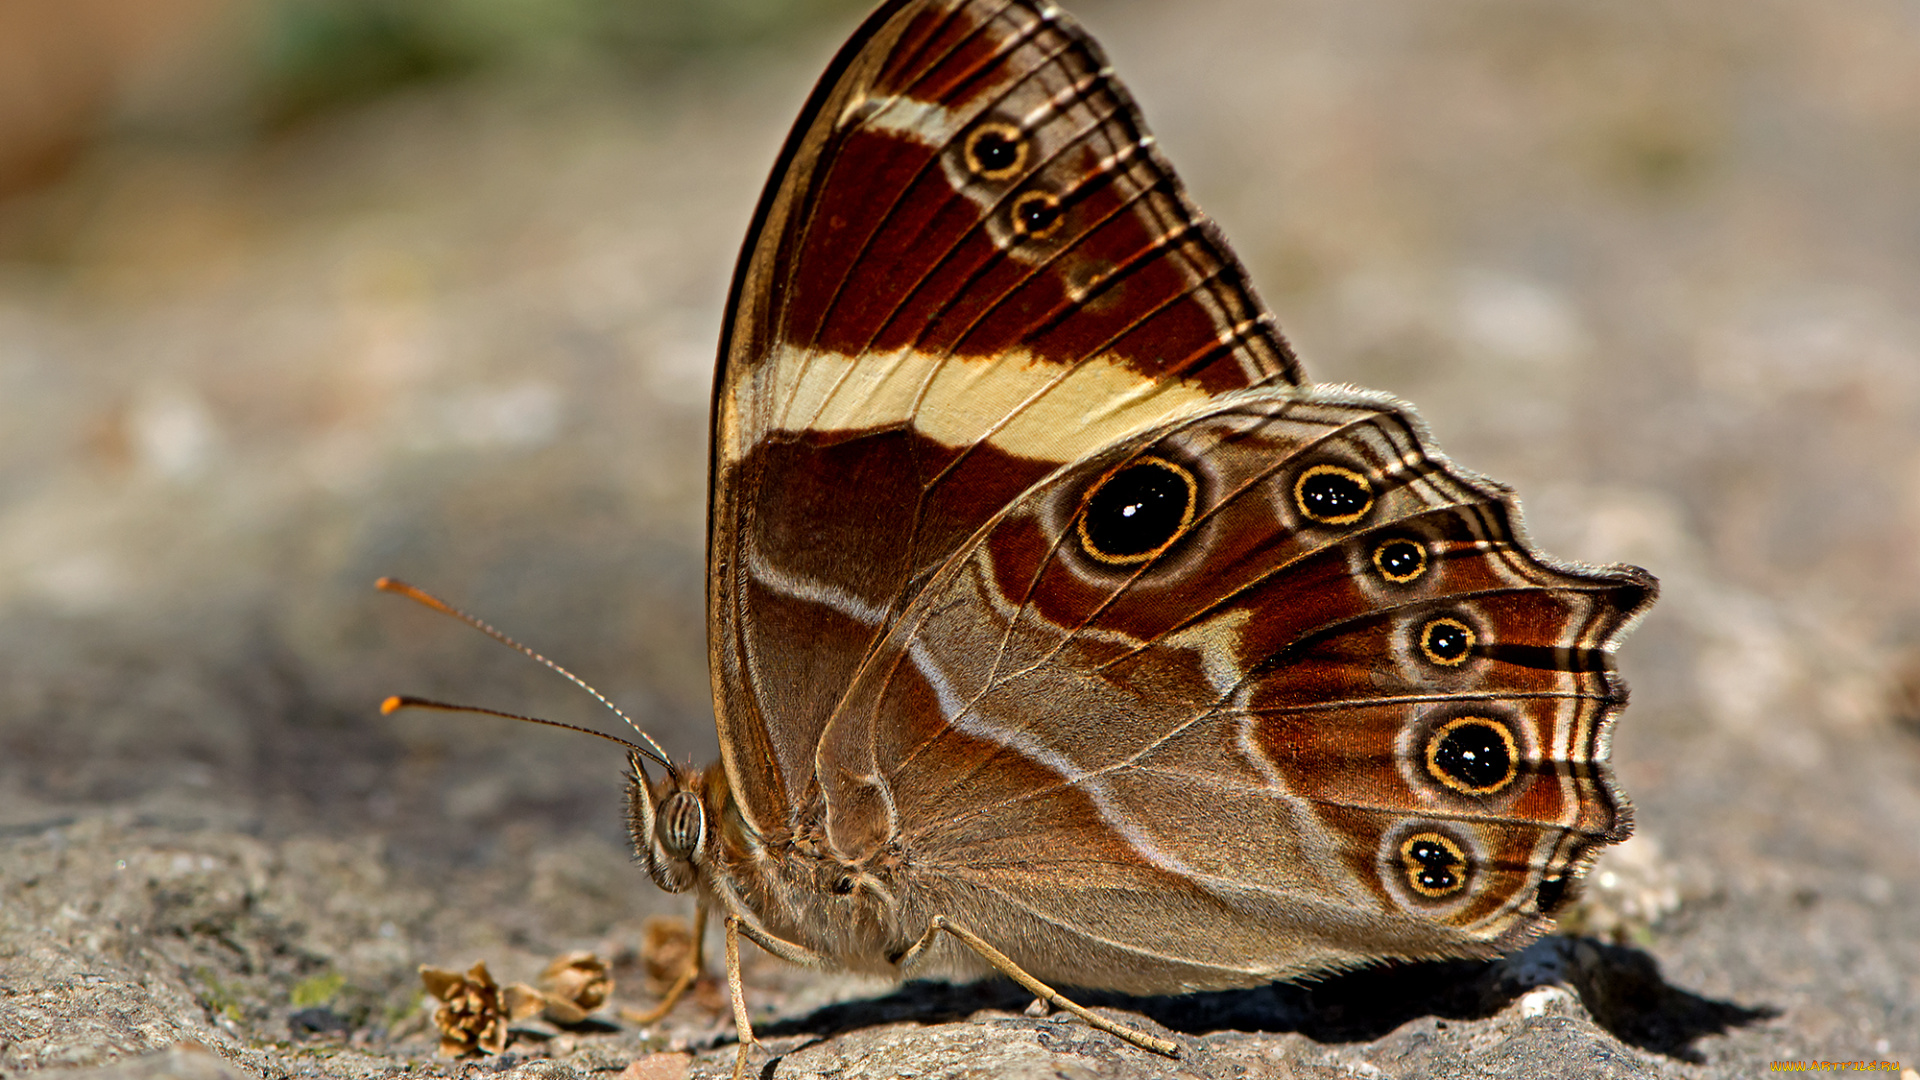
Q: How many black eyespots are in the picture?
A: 8